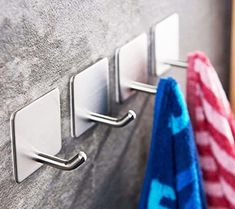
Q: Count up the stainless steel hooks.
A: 4